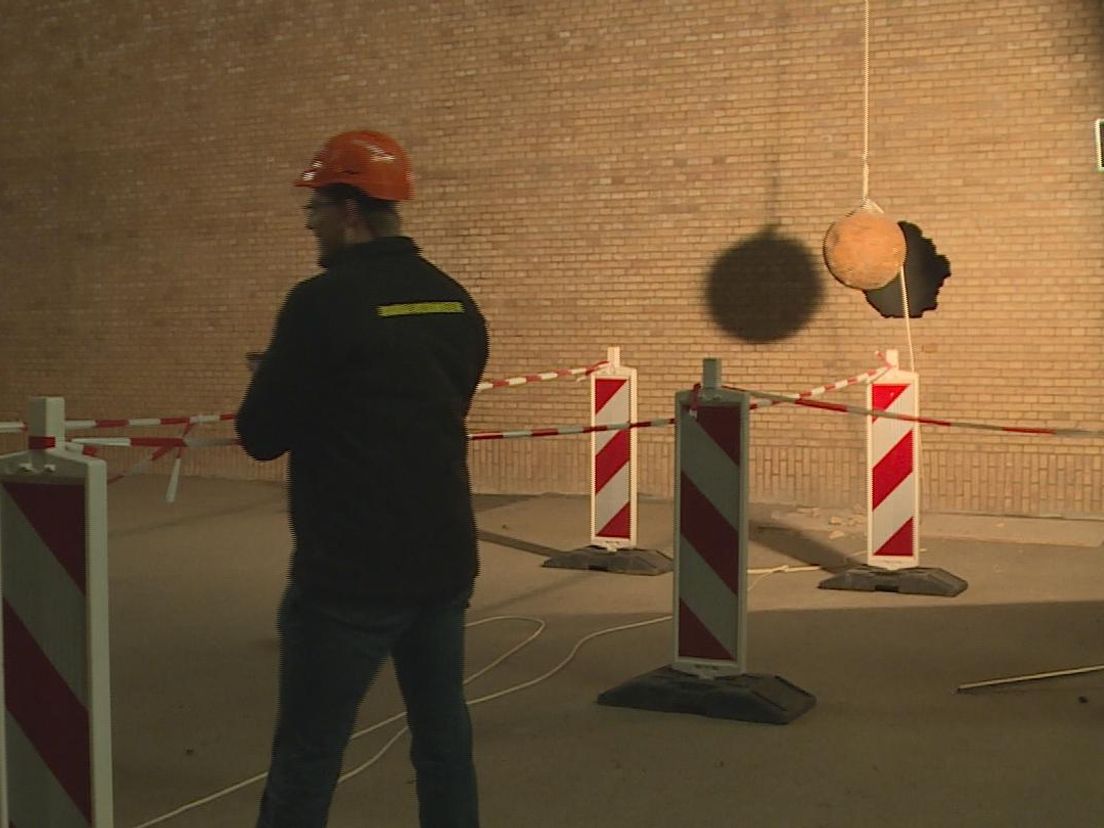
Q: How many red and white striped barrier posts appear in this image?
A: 4